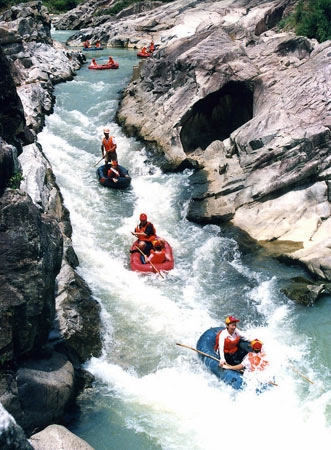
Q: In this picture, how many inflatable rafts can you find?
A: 6